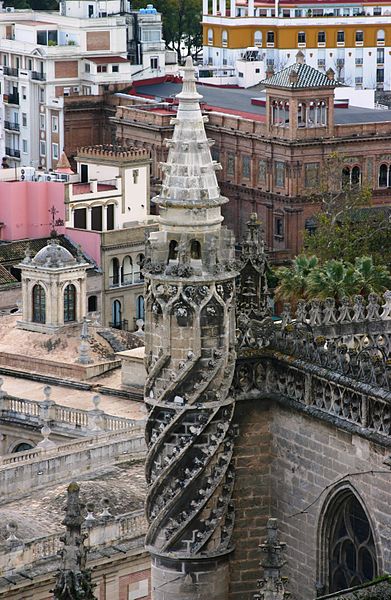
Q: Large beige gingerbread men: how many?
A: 0